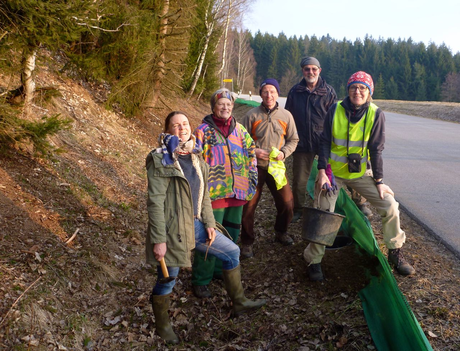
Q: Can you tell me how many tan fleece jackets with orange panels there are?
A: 1